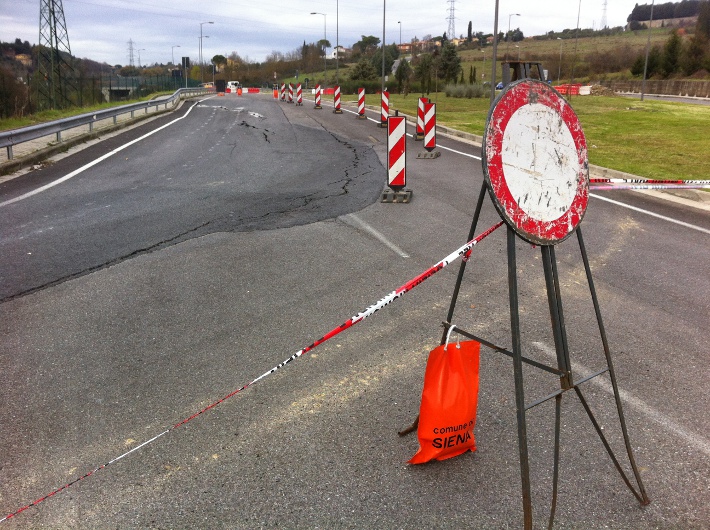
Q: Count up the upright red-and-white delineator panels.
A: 10